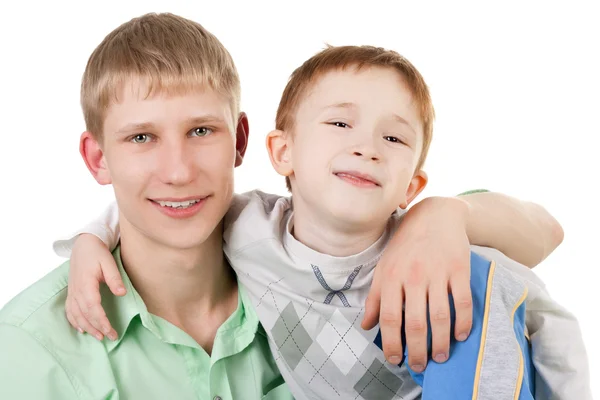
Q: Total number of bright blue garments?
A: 1